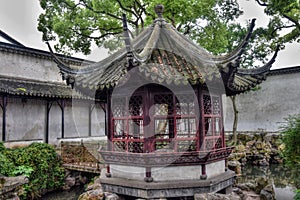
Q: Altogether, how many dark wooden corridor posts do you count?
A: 5